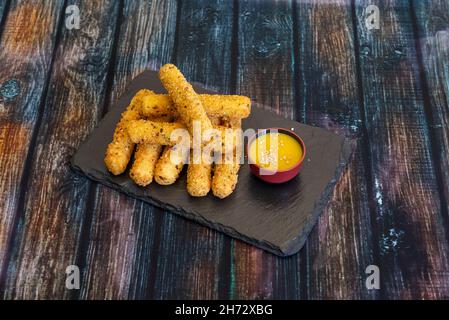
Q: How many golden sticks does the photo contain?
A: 8